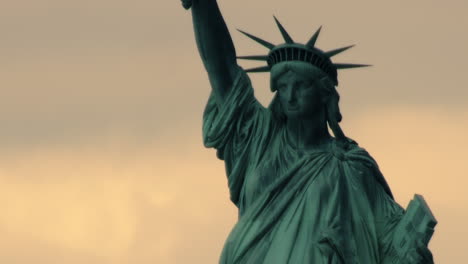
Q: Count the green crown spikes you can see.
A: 7